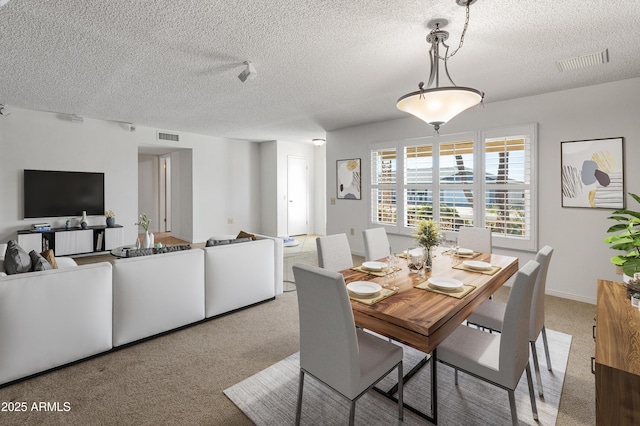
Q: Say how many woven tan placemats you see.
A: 6